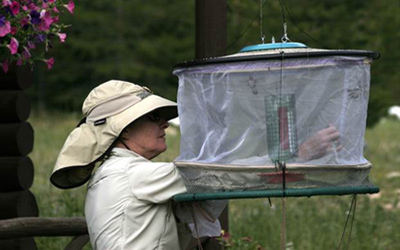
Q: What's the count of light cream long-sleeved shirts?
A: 1